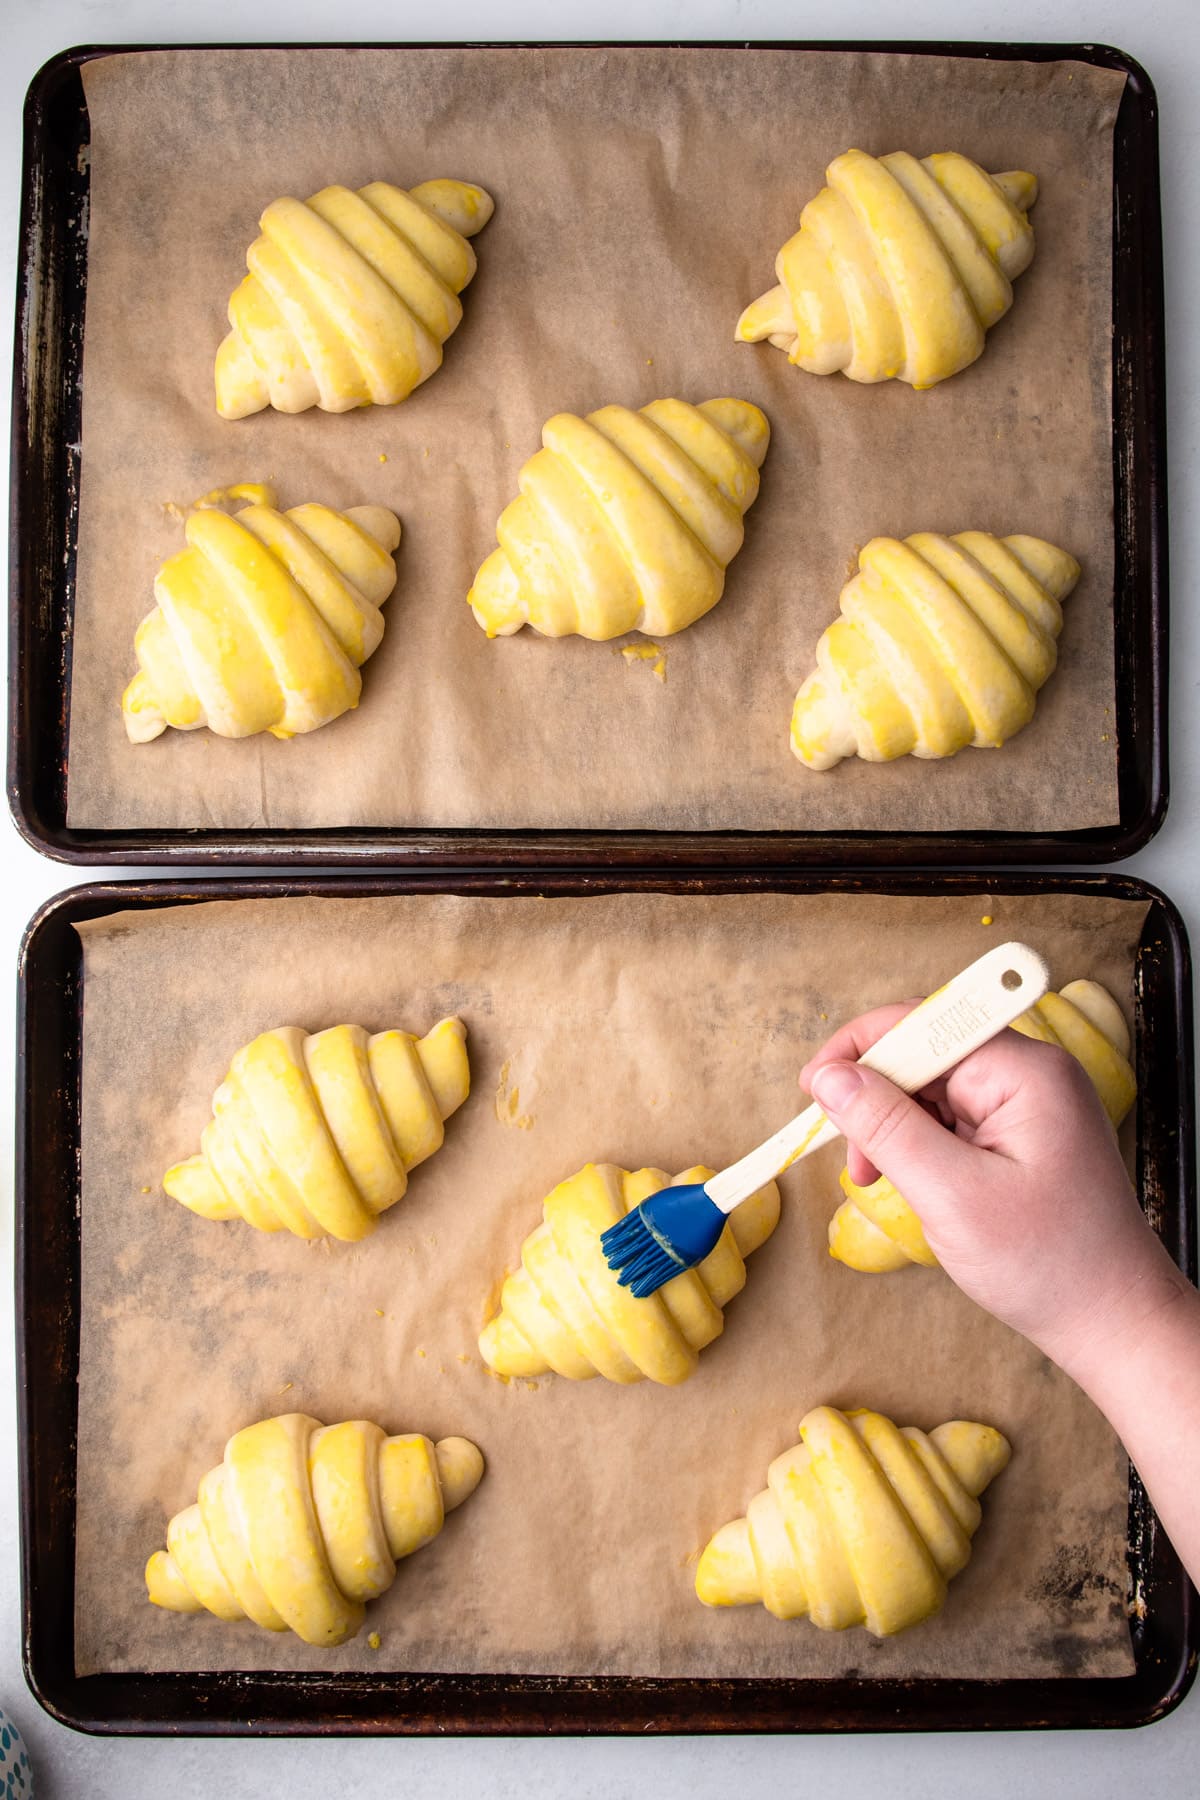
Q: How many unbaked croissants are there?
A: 10